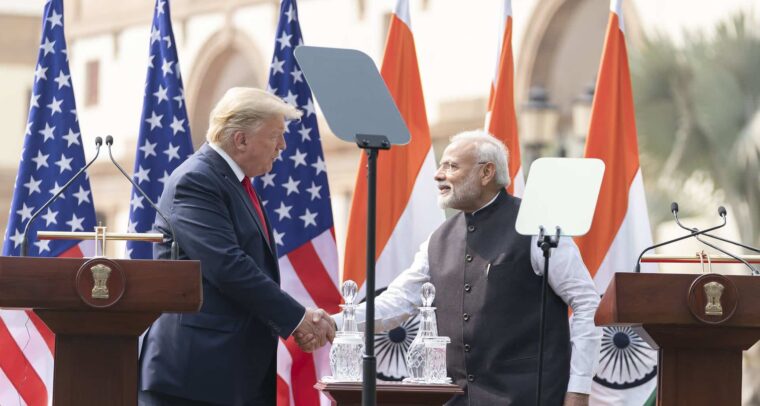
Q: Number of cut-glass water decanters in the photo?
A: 2